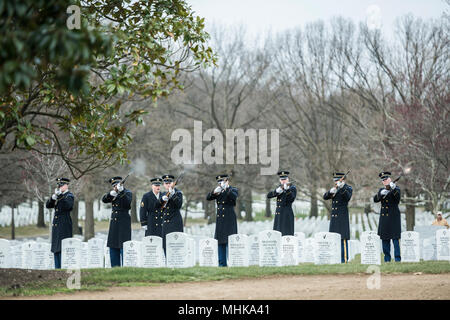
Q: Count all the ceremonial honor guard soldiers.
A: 8